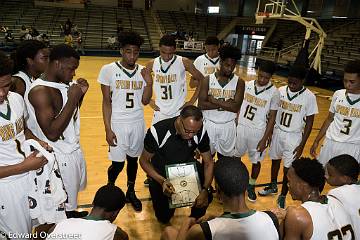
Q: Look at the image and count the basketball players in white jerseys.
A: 14